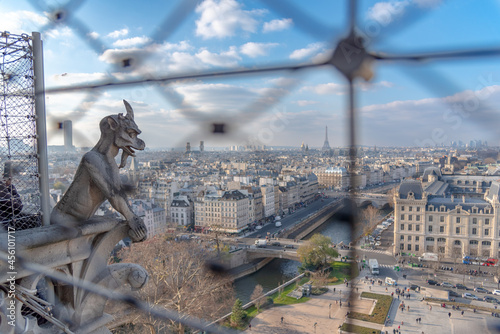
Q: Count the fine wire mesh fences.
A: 1